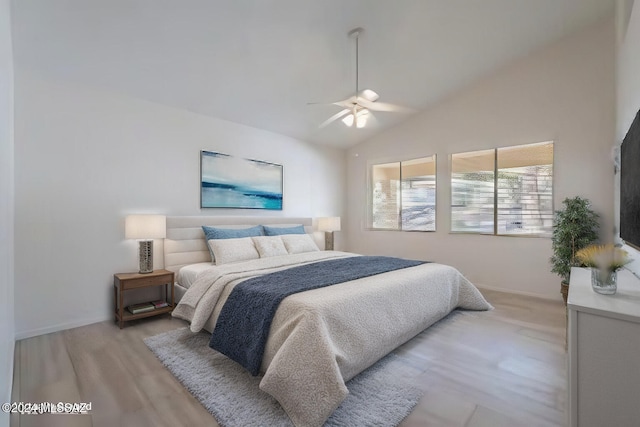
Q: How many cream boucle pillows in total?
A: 3